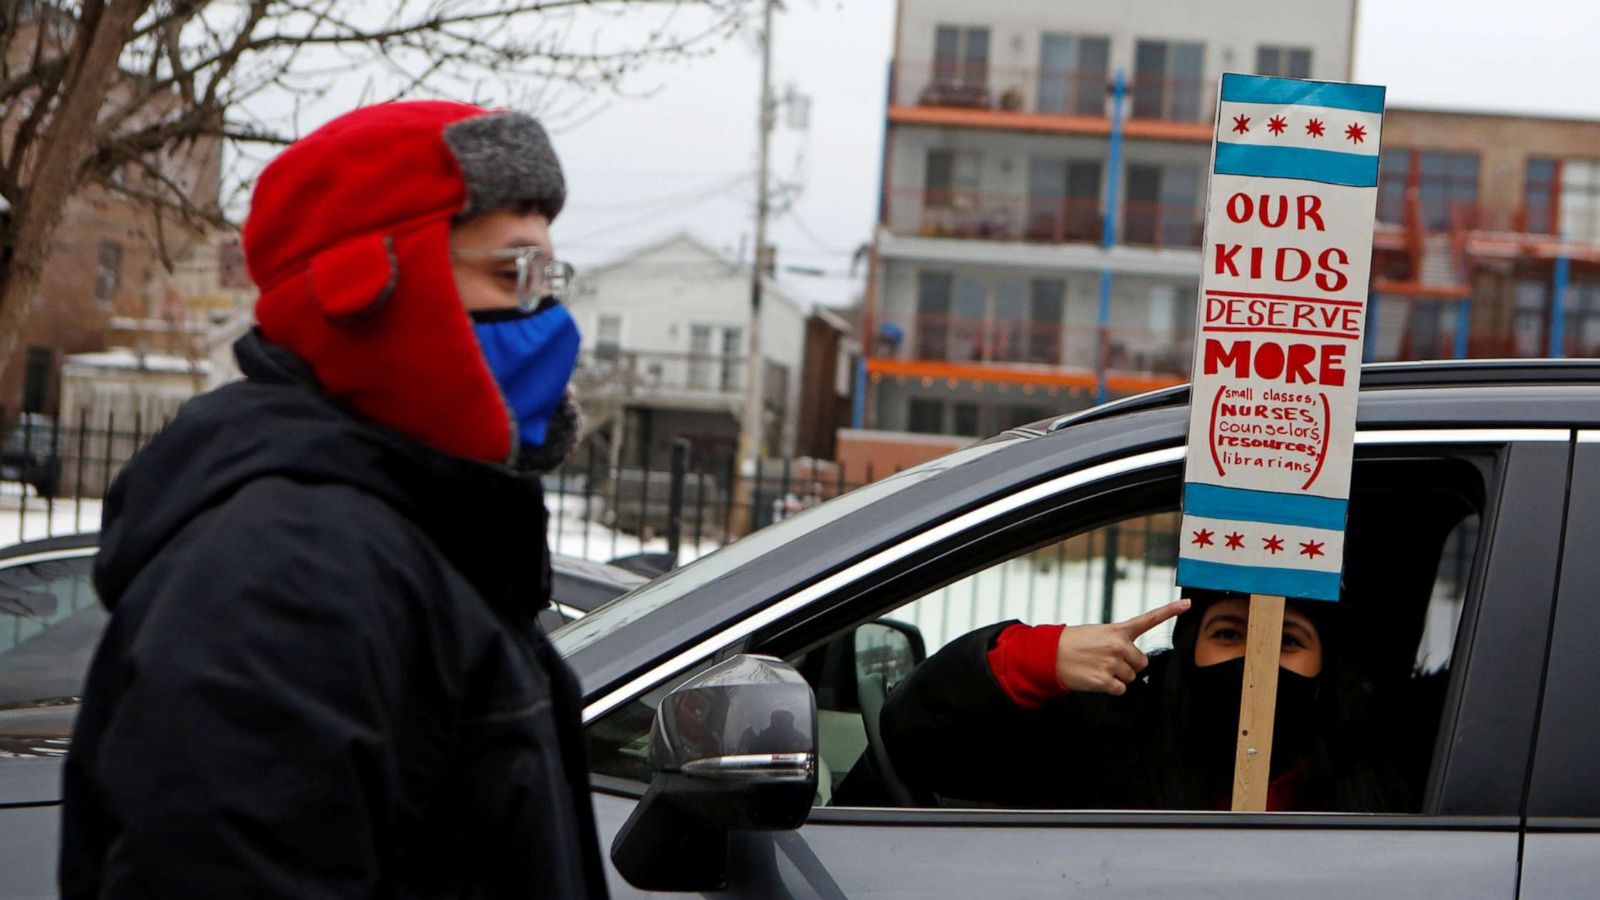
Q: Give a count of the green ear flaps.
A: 0